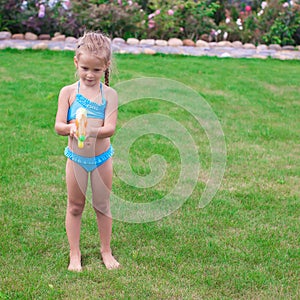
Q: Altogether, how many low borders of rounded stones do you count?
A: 1